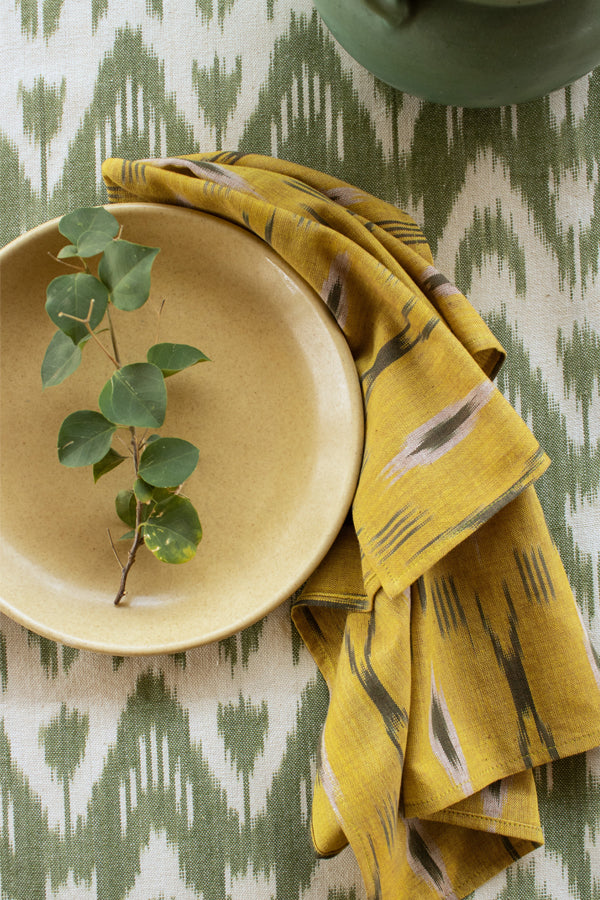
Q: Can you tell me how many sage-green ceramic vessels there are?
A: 1